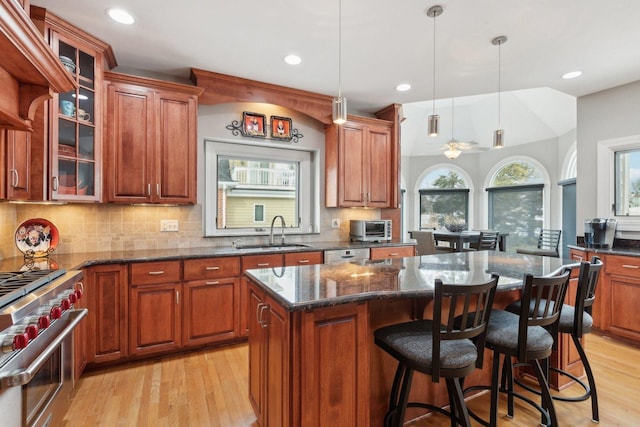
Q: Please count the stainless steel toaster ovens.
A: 1